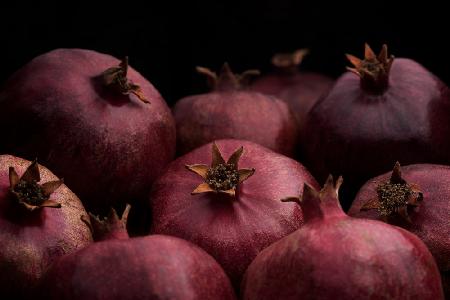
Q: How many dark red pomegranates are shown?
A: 9